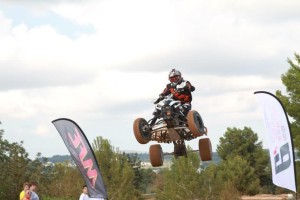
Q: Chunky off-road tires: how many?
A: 4